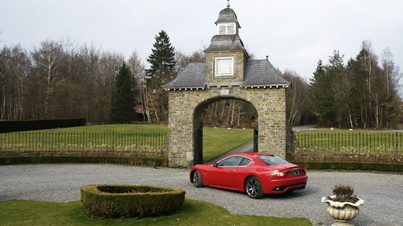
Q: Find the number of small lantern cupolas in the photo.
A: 1